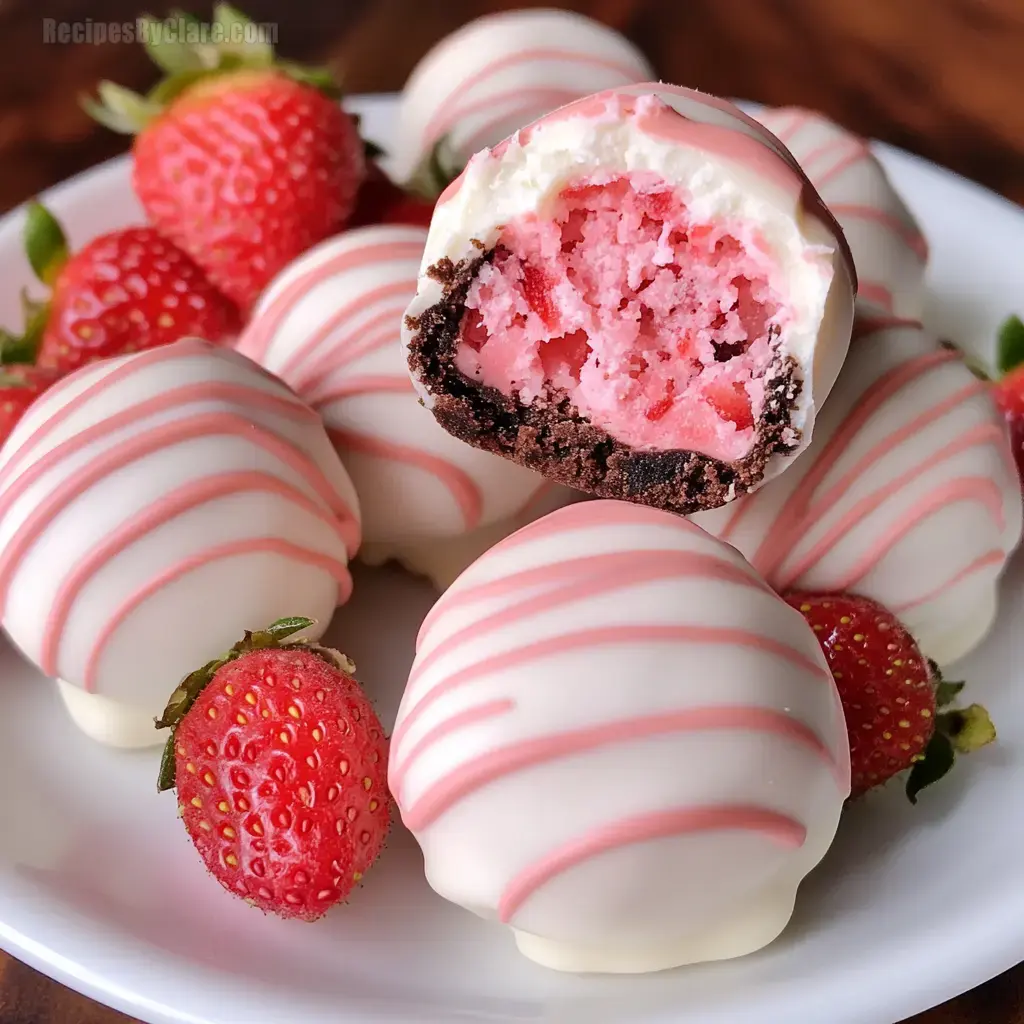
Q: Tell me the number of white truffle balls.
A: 7